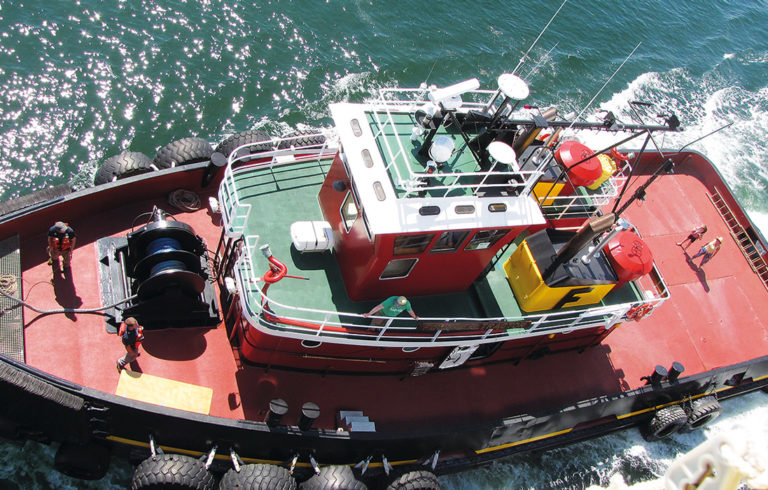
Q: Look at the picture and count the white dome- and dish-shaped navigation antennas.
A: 3